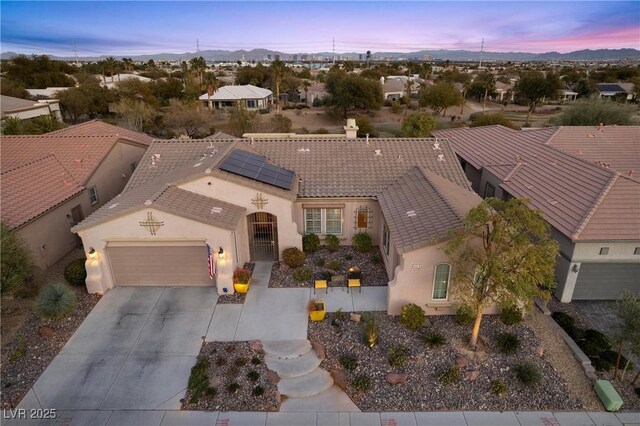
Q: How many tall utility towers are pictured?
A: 4